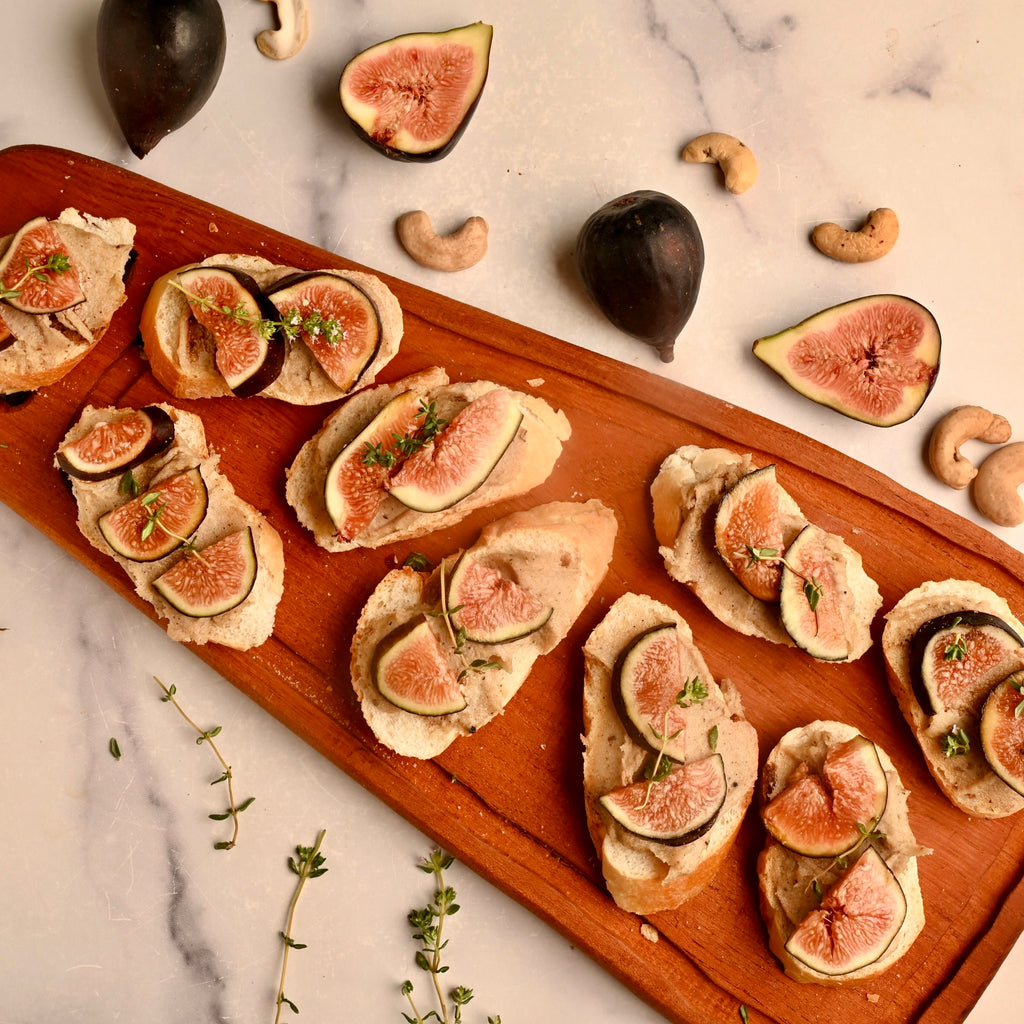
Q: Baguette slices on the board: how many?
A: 9